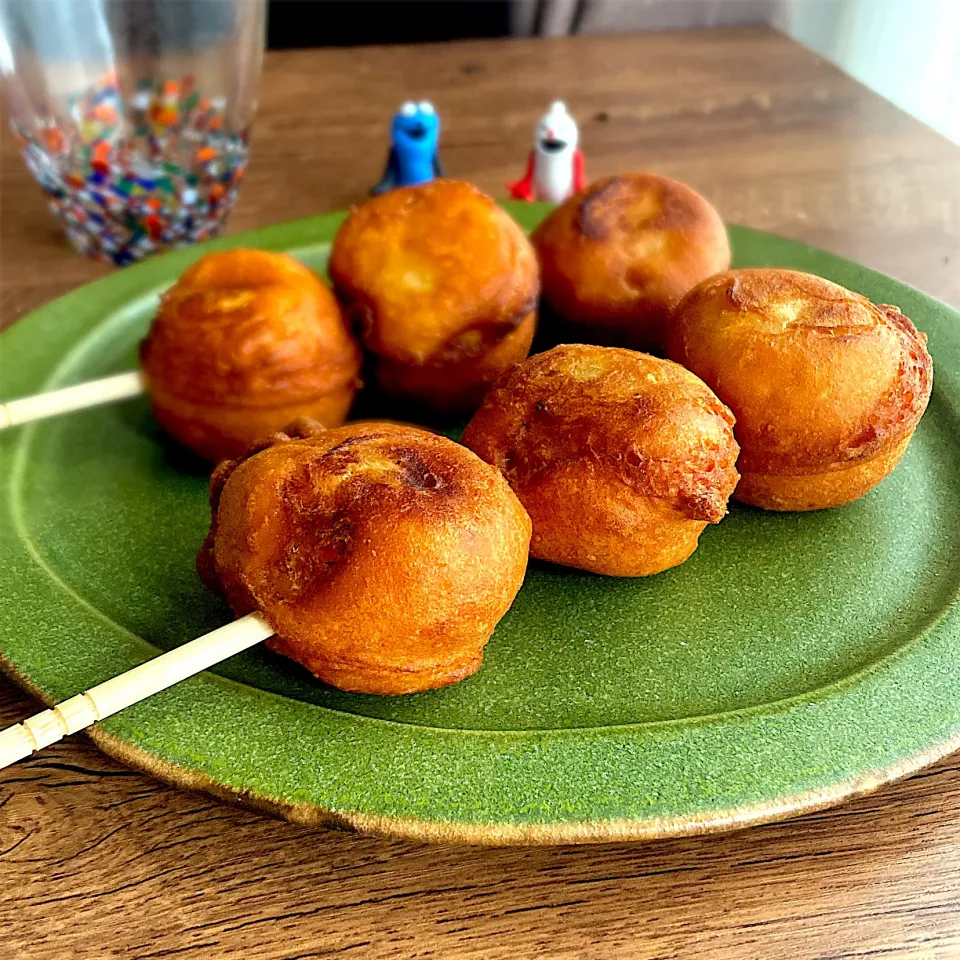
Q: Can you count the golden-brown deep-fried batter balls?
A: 6